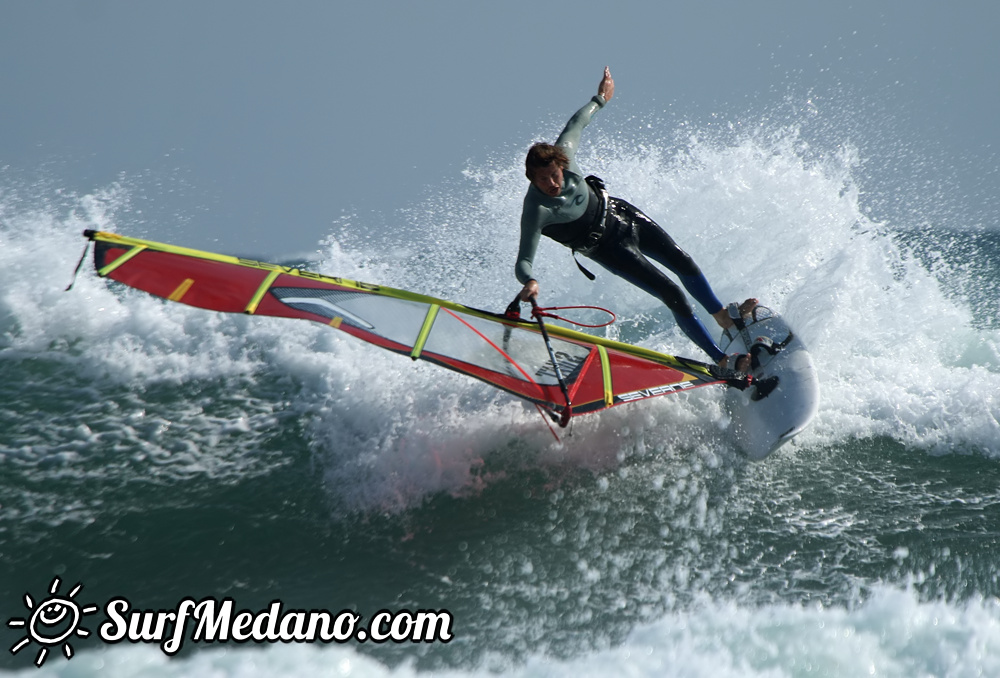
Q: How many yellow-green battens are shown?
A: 4